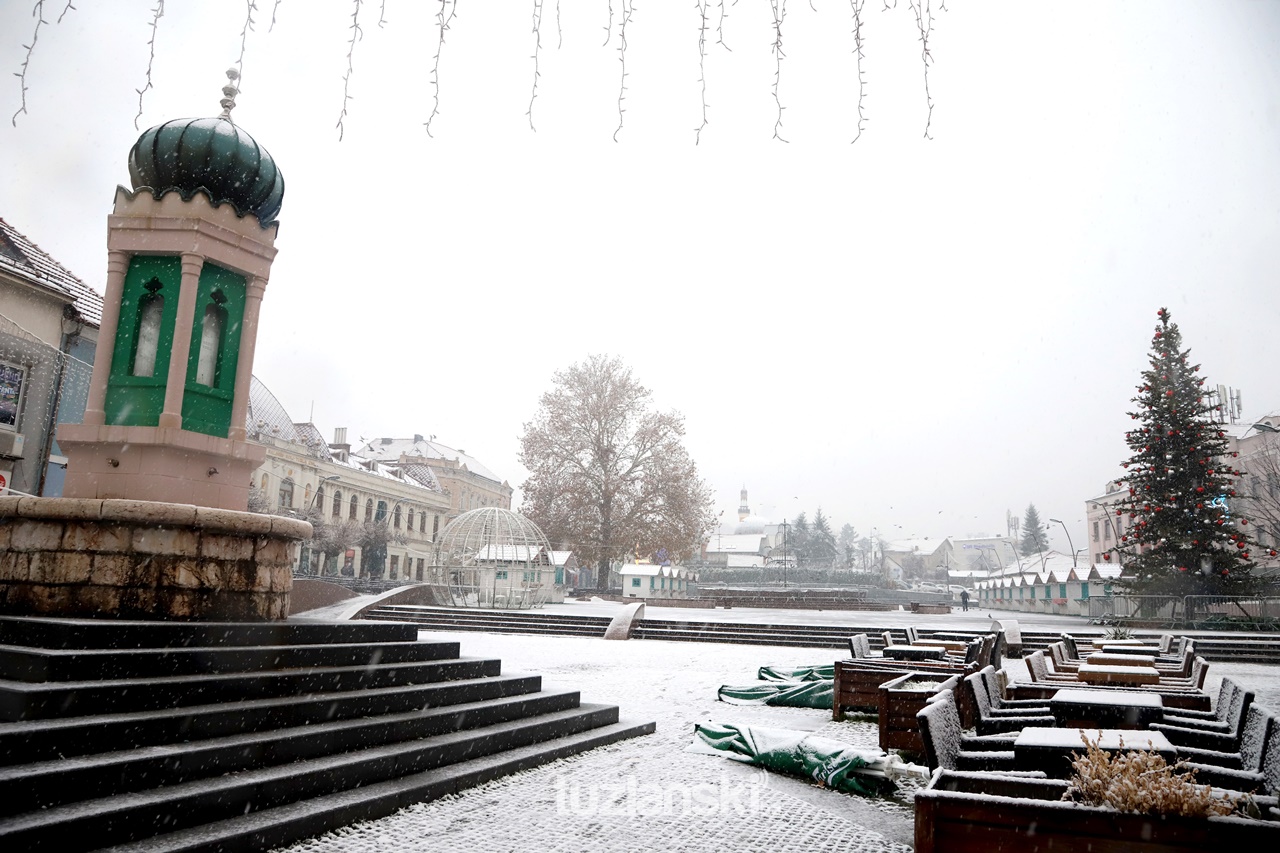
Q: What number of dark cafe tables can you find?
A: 5